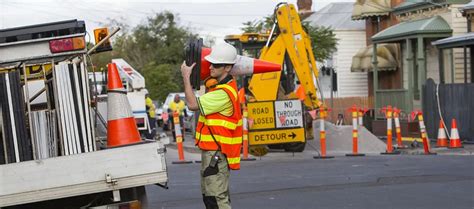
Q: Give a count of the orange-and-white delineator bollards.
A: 8